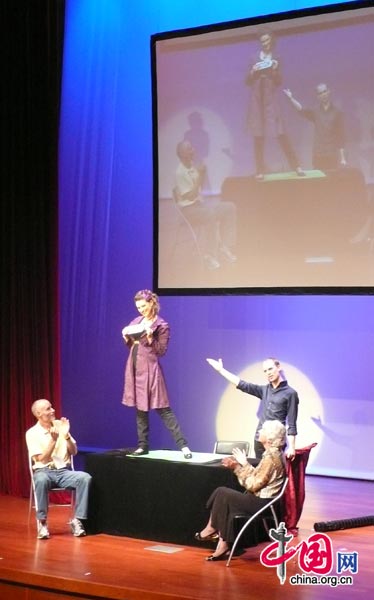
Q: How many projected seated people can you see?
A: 1